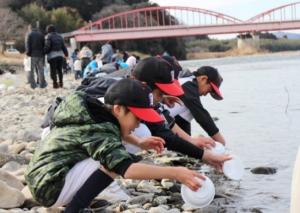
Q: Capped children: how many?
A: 3